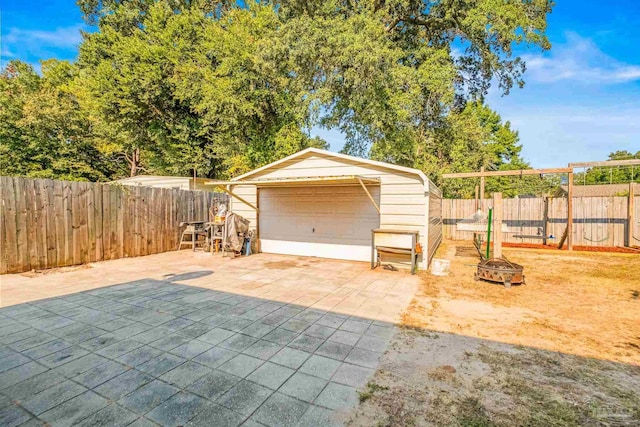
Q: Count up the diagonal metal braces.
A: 2